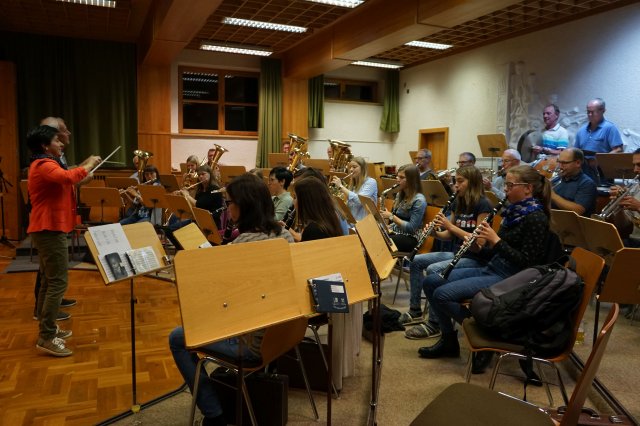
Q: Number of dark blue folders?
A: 1